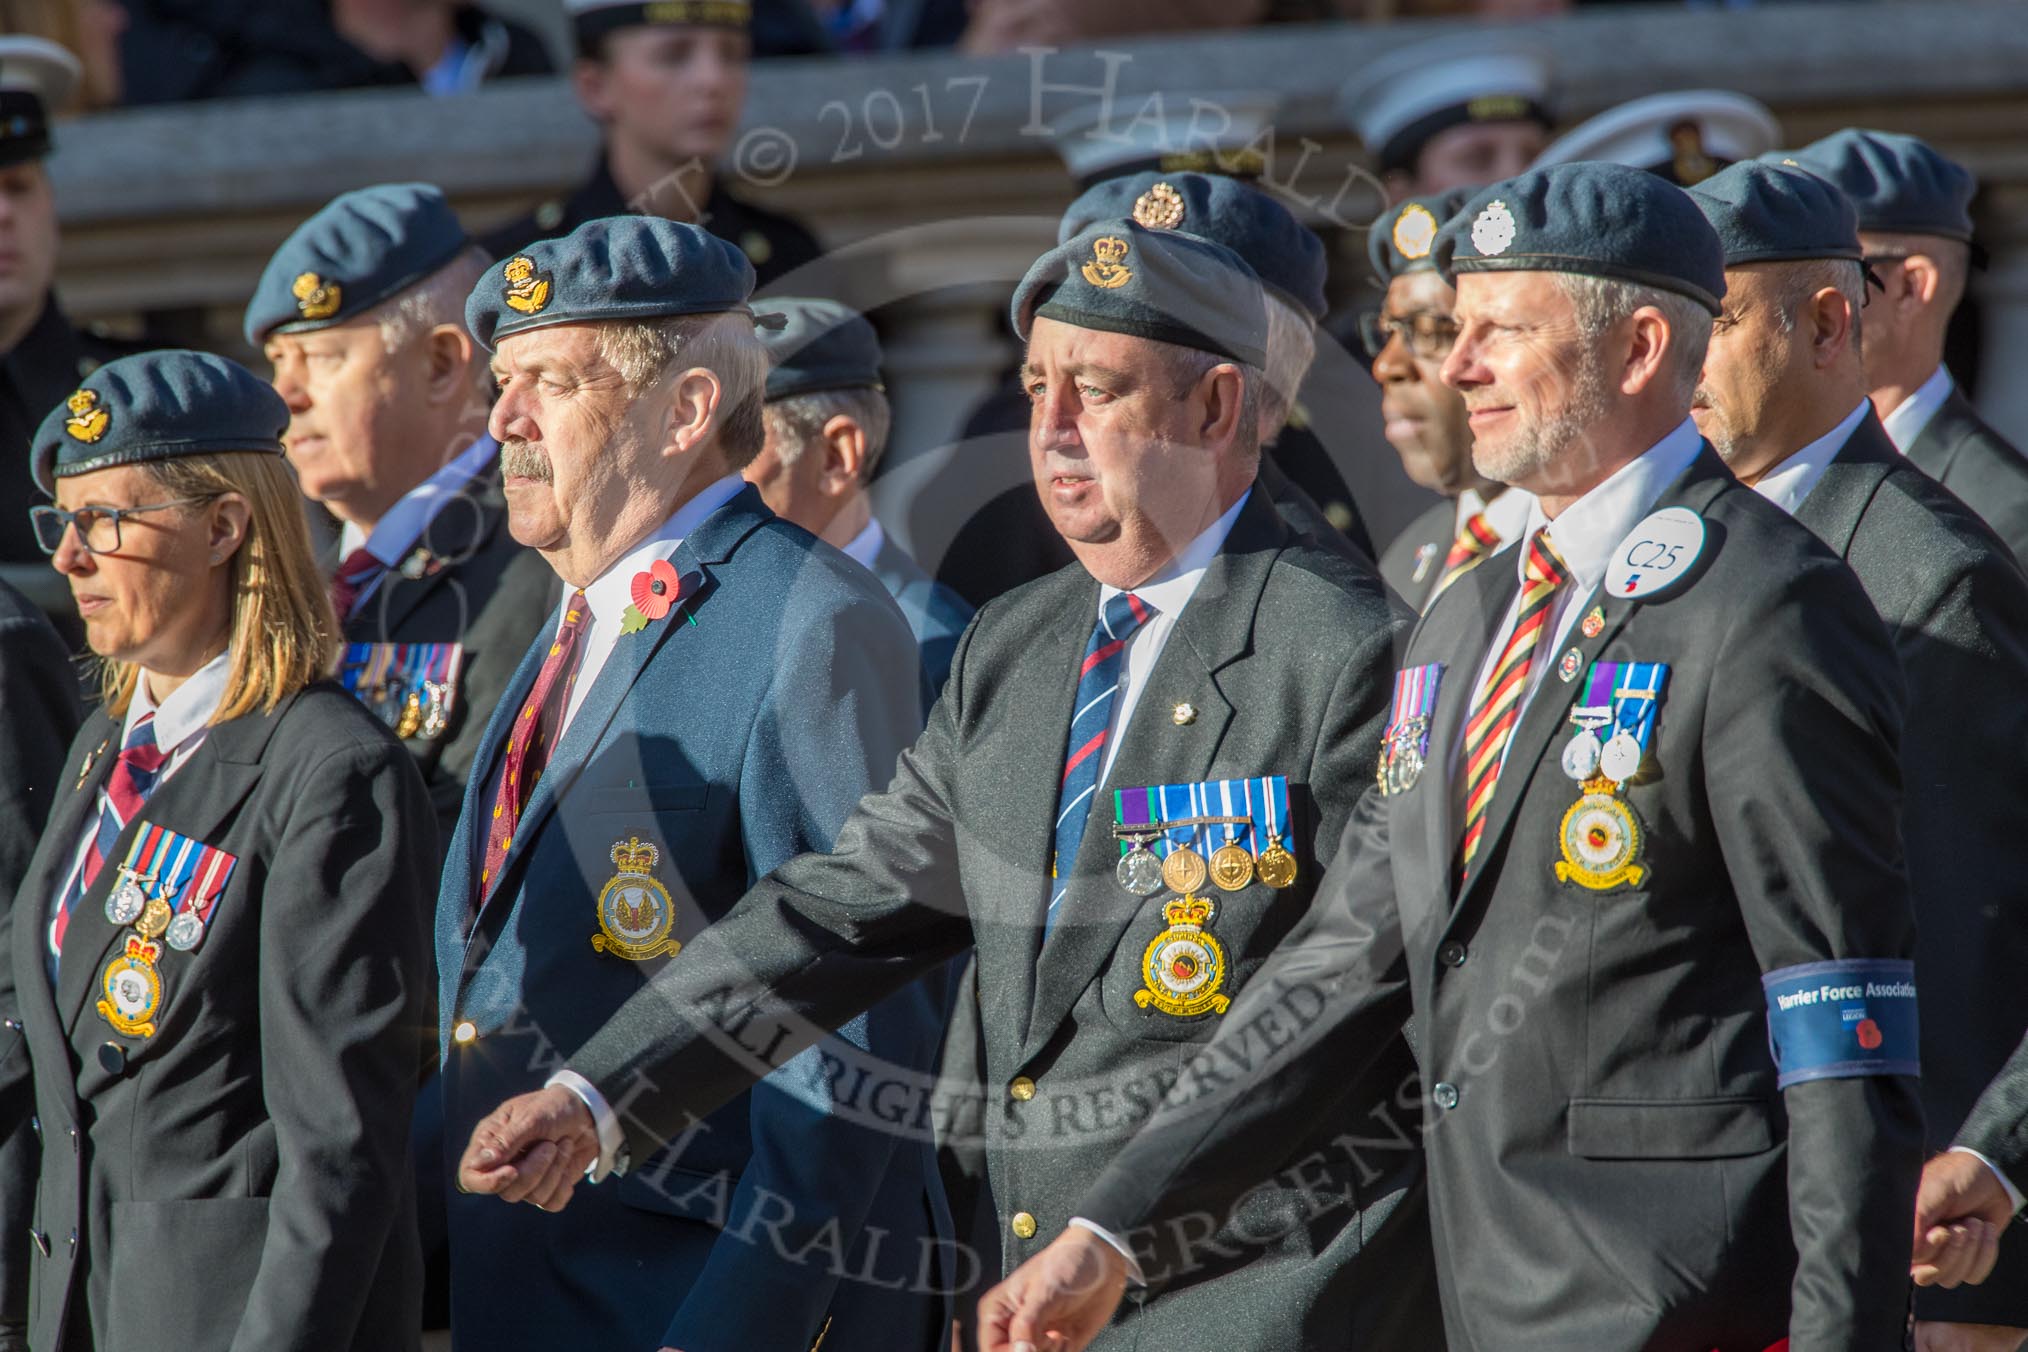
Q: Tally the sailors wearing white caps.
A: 5